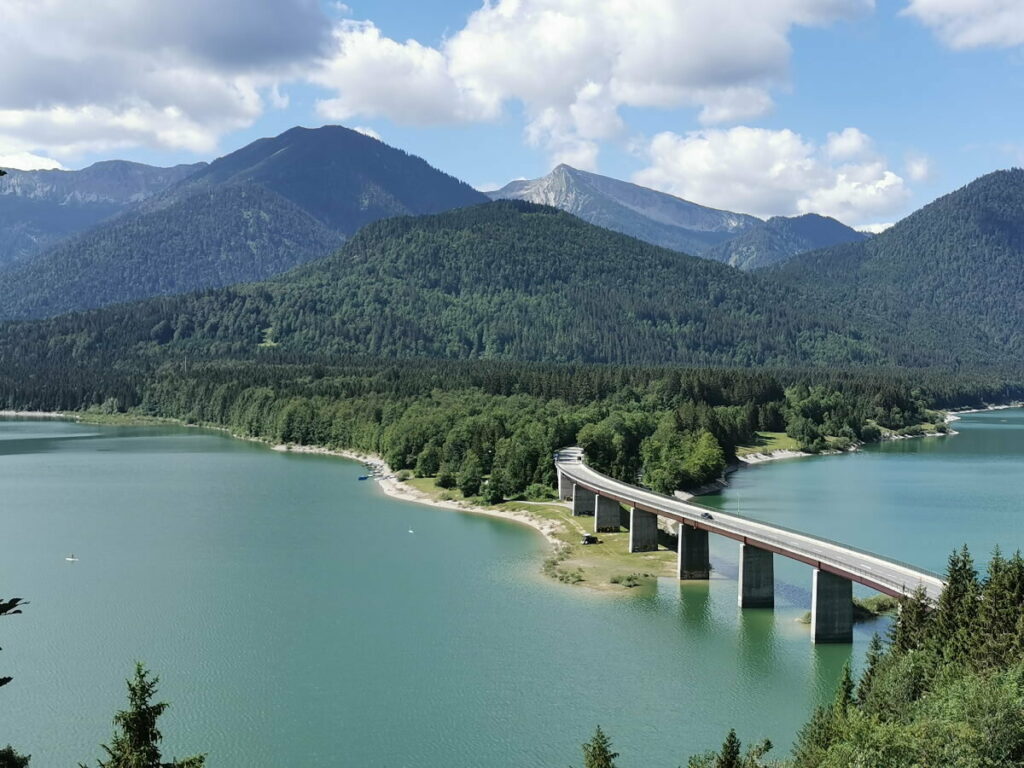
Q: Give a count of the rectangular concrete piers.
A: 7